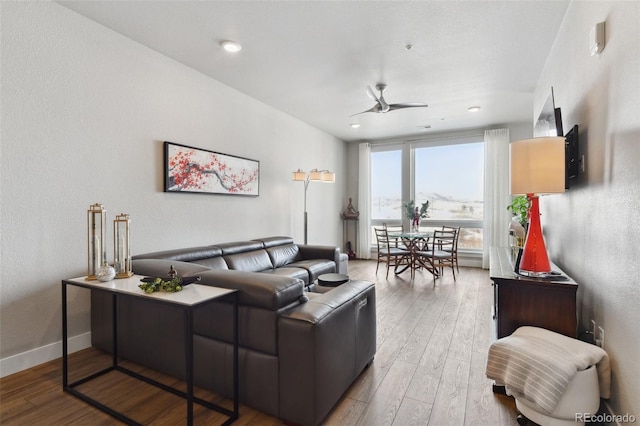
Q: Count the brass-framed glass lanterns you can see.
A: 2